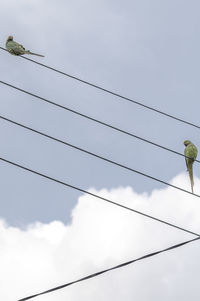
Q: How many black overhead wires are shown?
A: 5